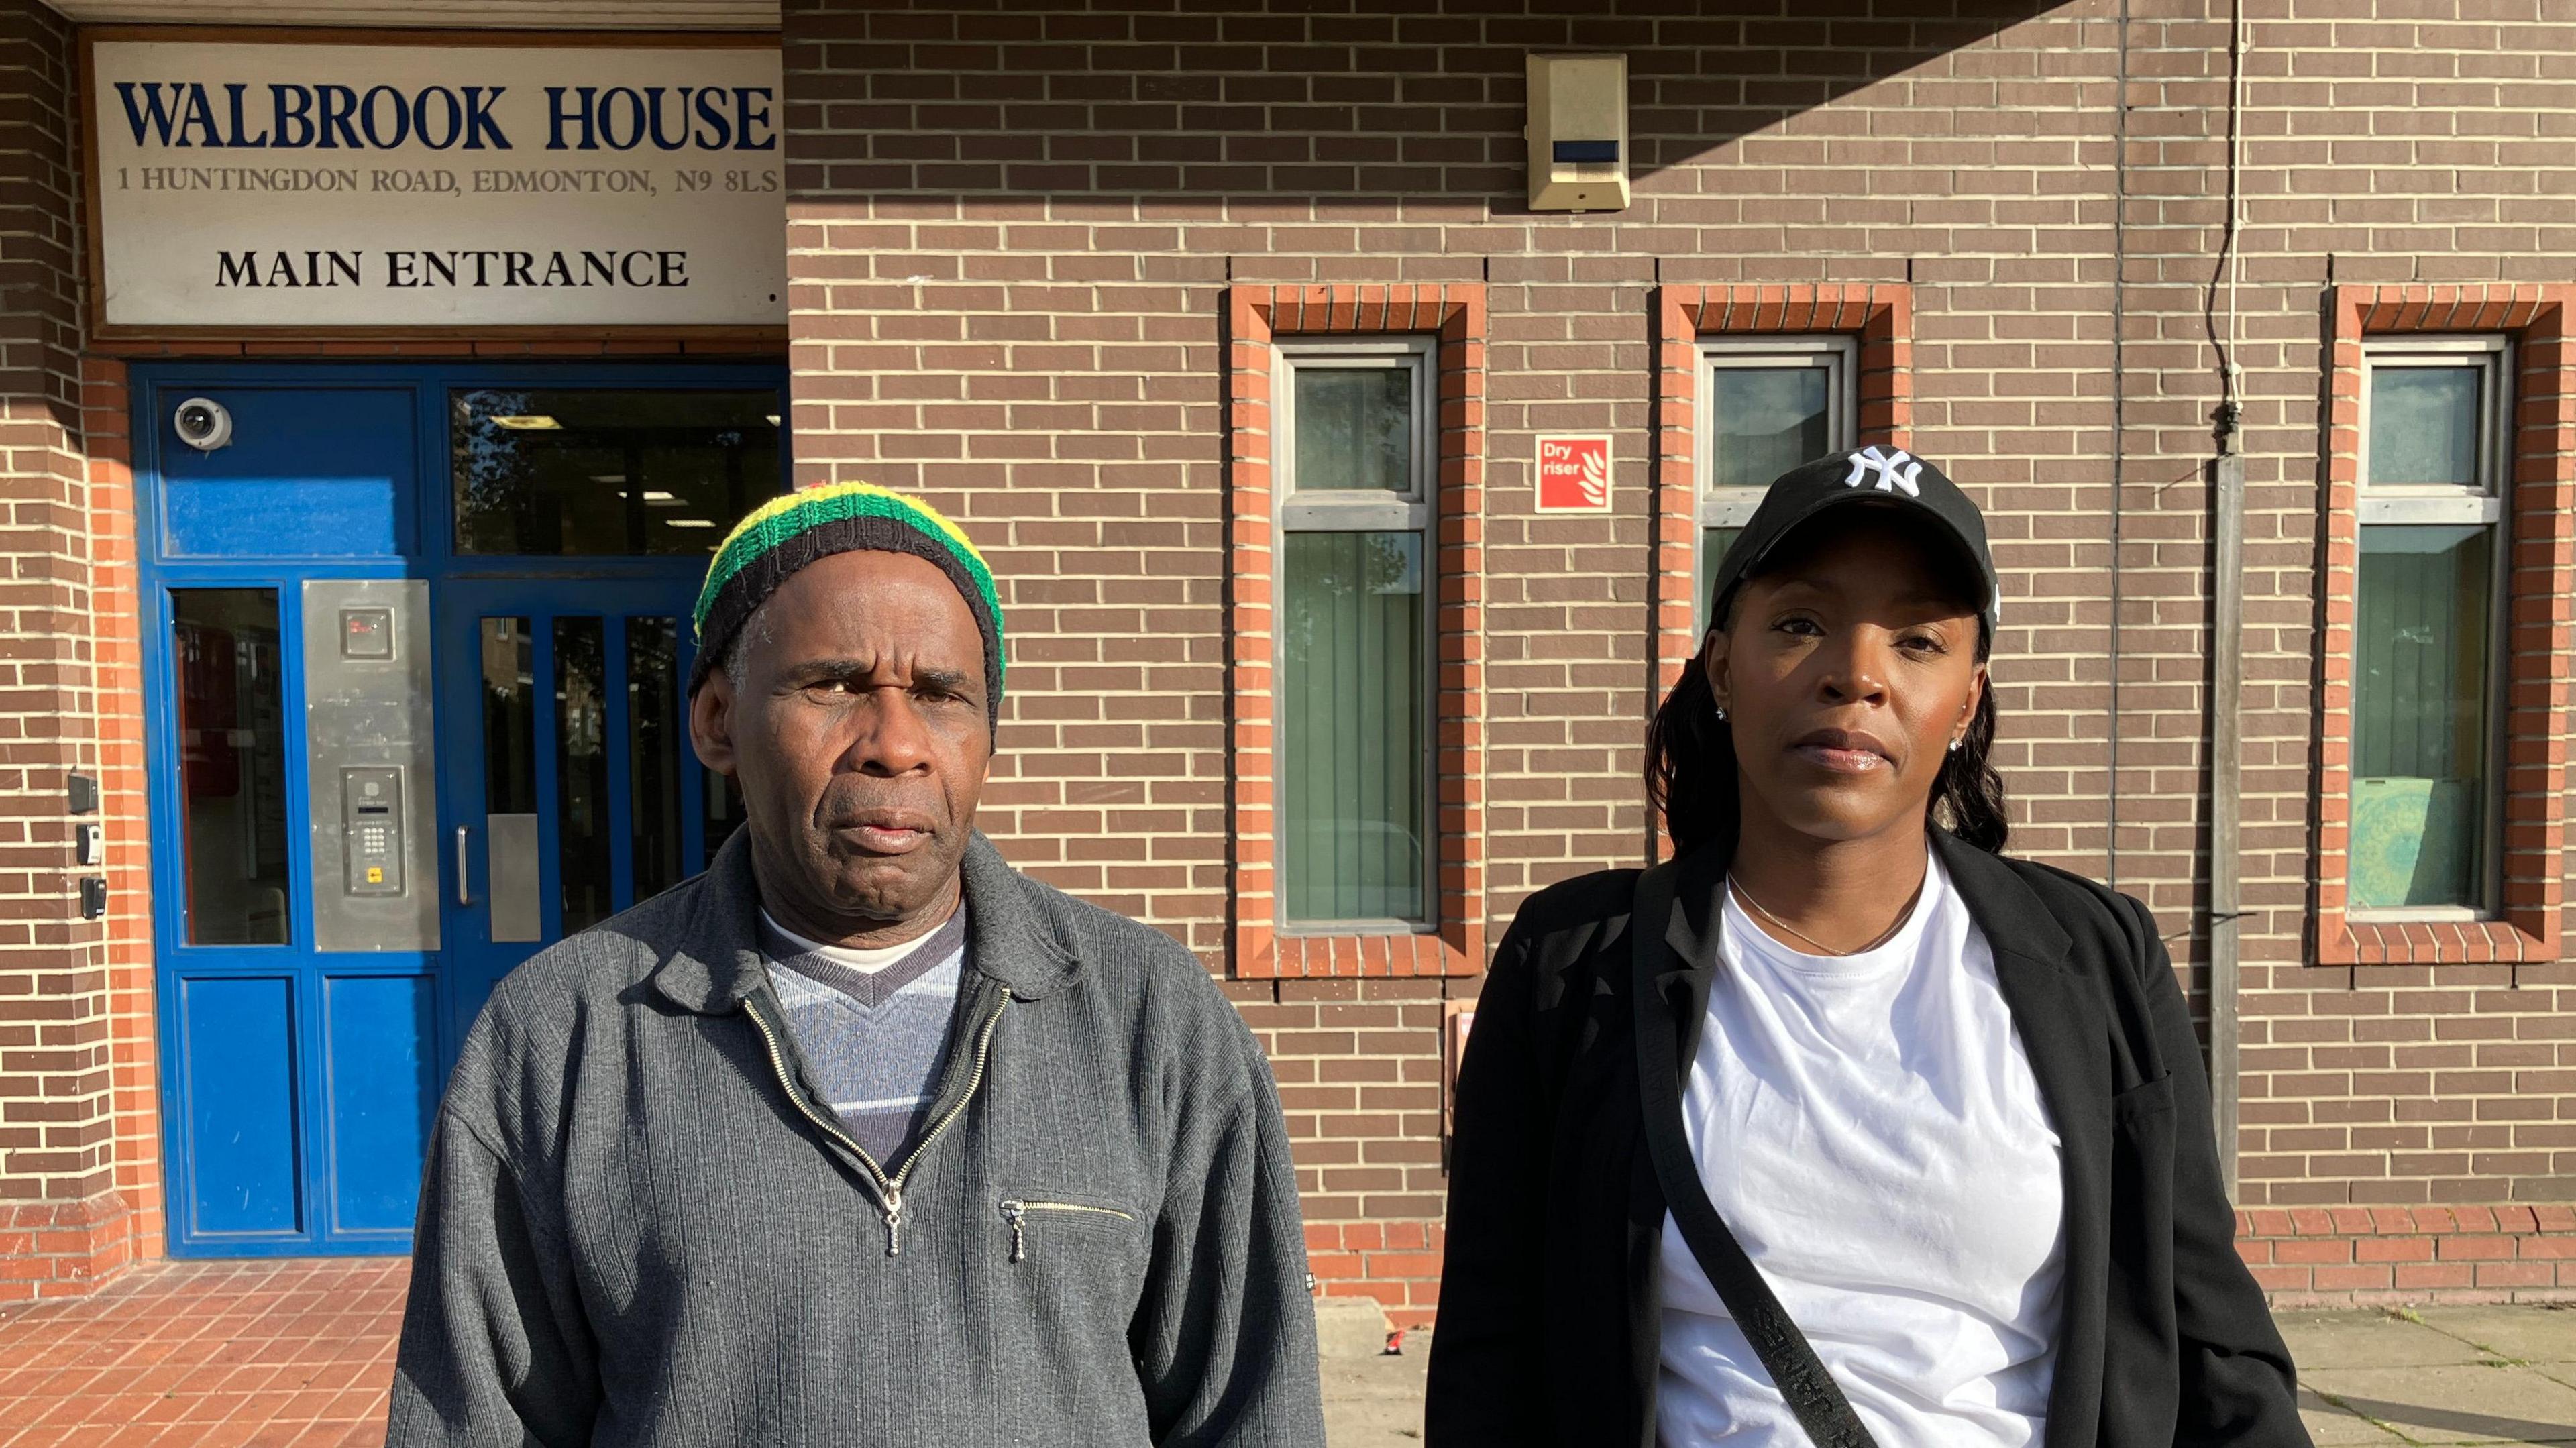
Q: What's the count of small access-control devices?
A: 3